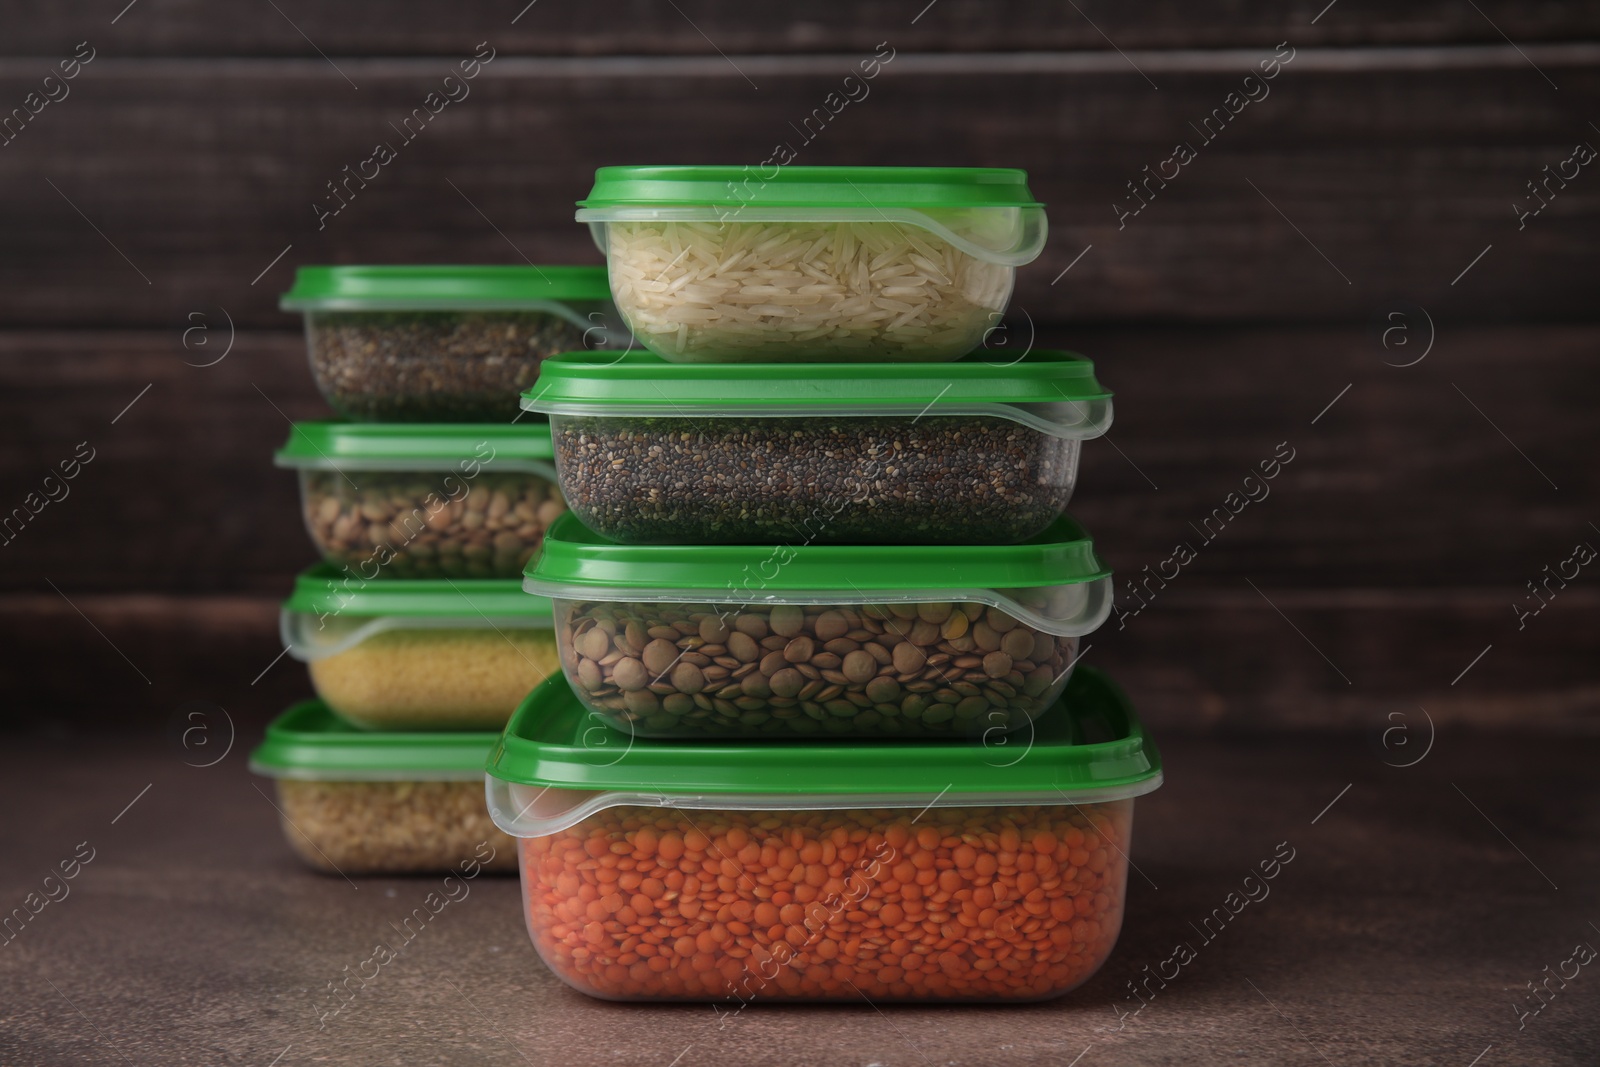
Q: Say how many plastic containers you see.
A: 8